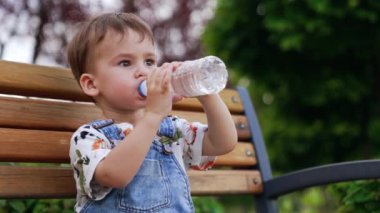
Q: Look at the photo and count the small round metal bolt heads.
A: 4